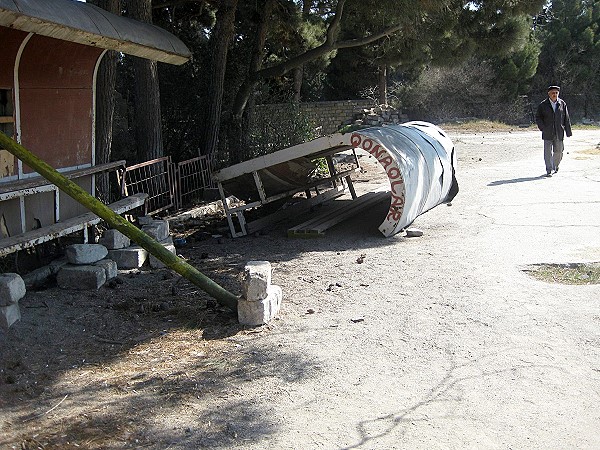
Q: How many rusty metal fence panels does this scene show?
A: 2